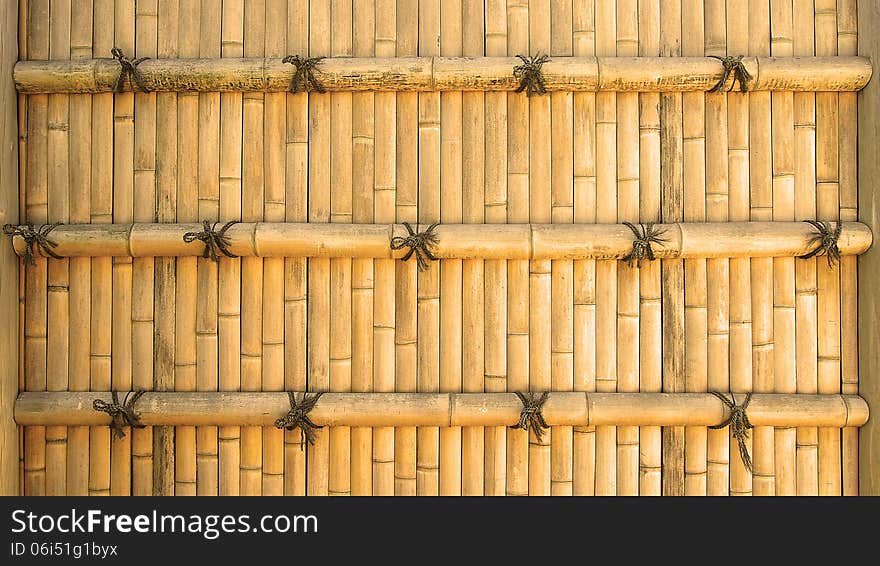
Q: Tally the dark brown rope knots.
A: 13